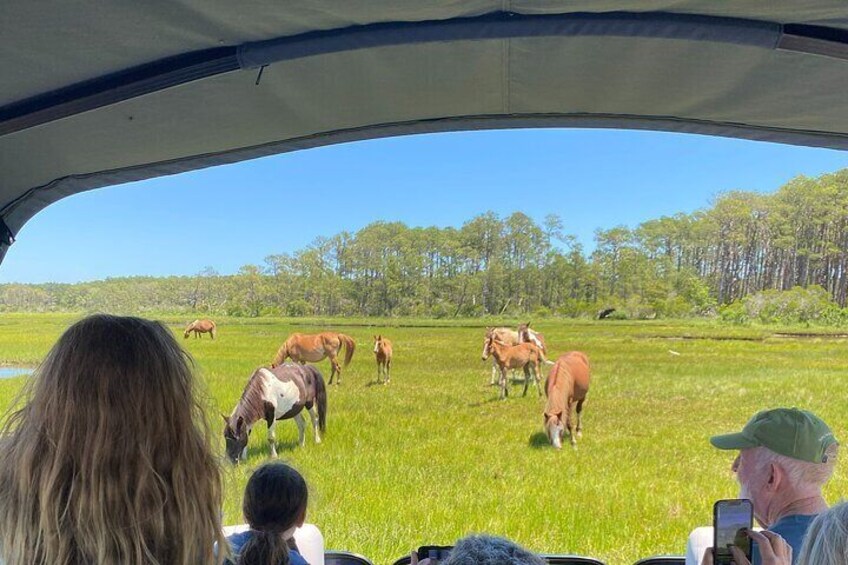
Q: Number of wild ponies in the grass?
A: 8